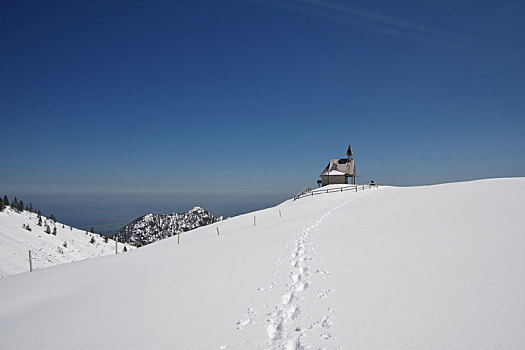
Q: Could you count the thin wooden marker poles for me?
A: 6